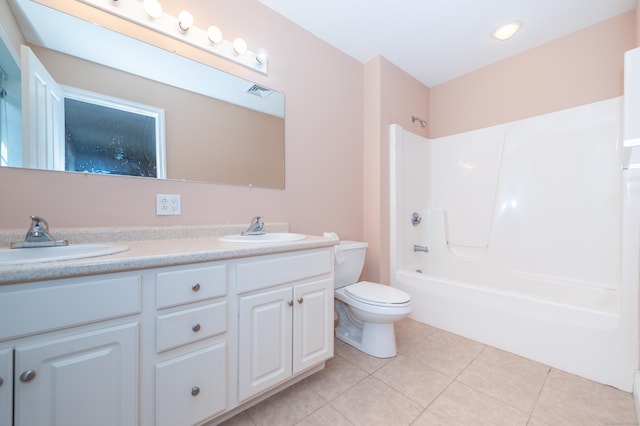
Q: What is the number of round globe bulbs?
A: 5